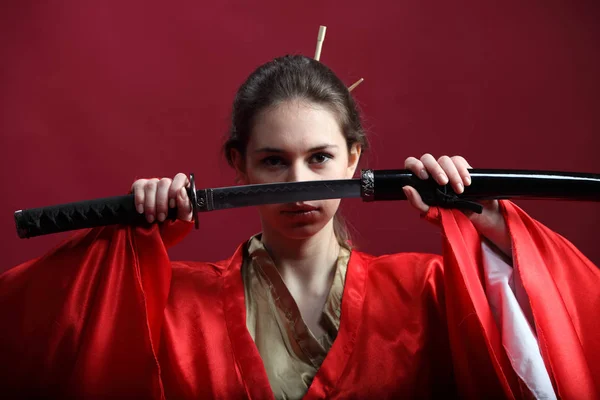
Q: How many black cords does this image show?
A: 1